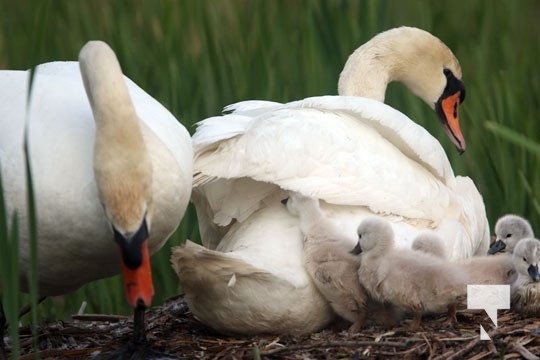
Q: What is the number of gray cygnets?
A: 5